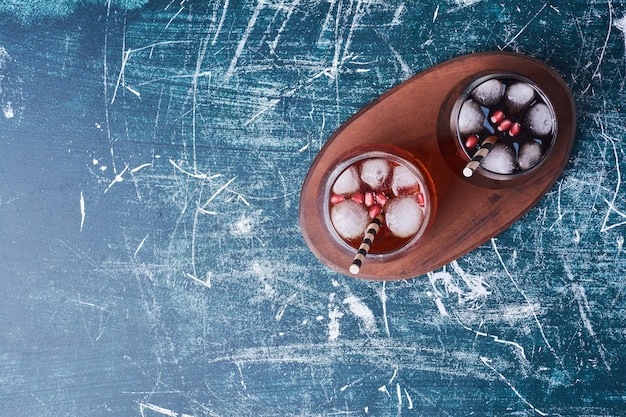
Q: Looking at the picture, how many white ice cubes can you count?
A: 11